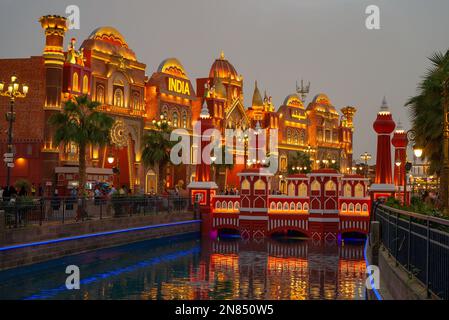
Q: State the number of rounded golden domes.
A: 5